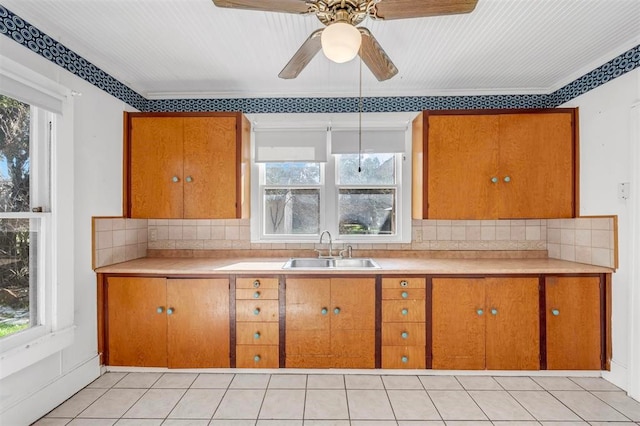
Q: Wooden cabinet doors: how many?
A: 11